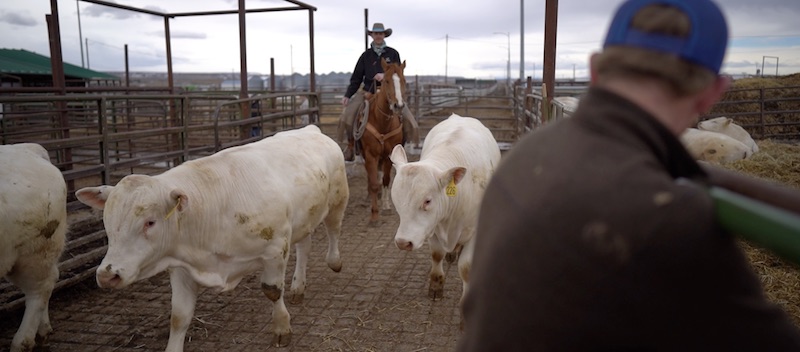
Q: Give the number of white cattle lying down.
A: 2